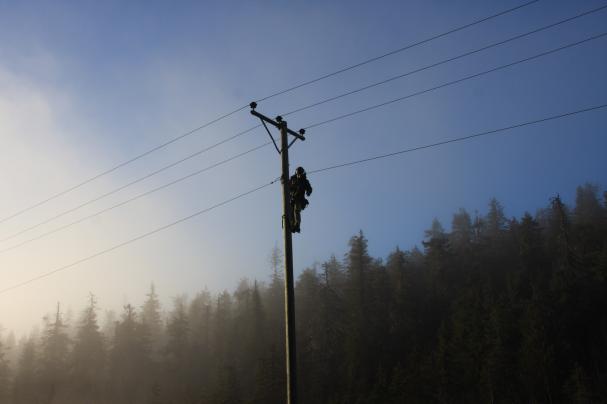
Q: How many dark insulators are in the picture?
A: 3